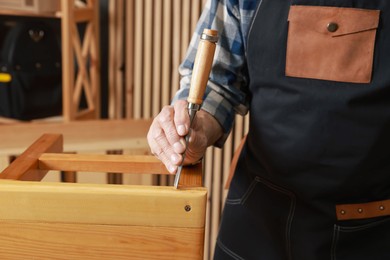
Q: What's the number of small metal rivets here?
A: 3